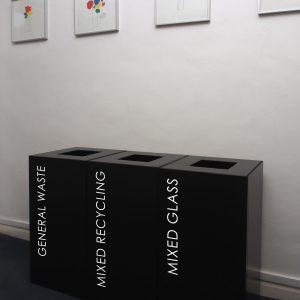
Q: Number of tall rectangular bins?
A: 3